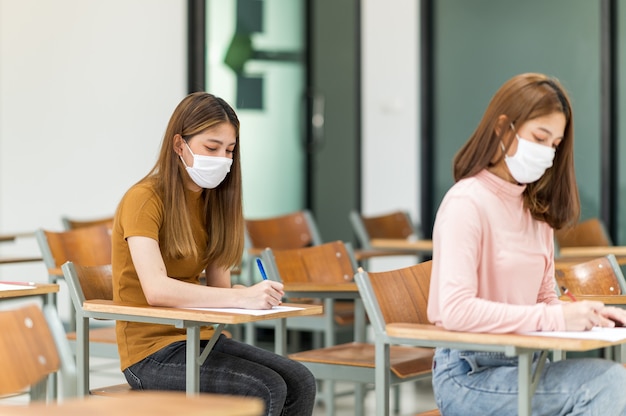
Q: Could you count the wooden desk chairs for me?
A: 10